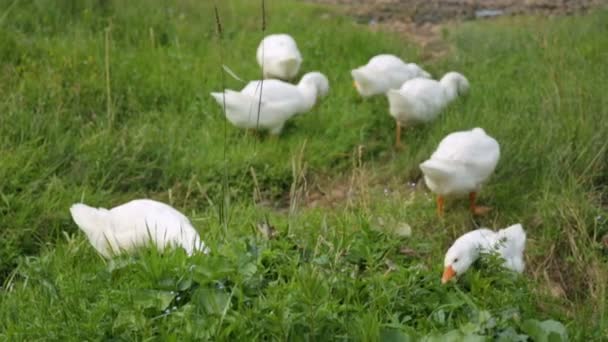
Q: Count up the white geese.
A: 7